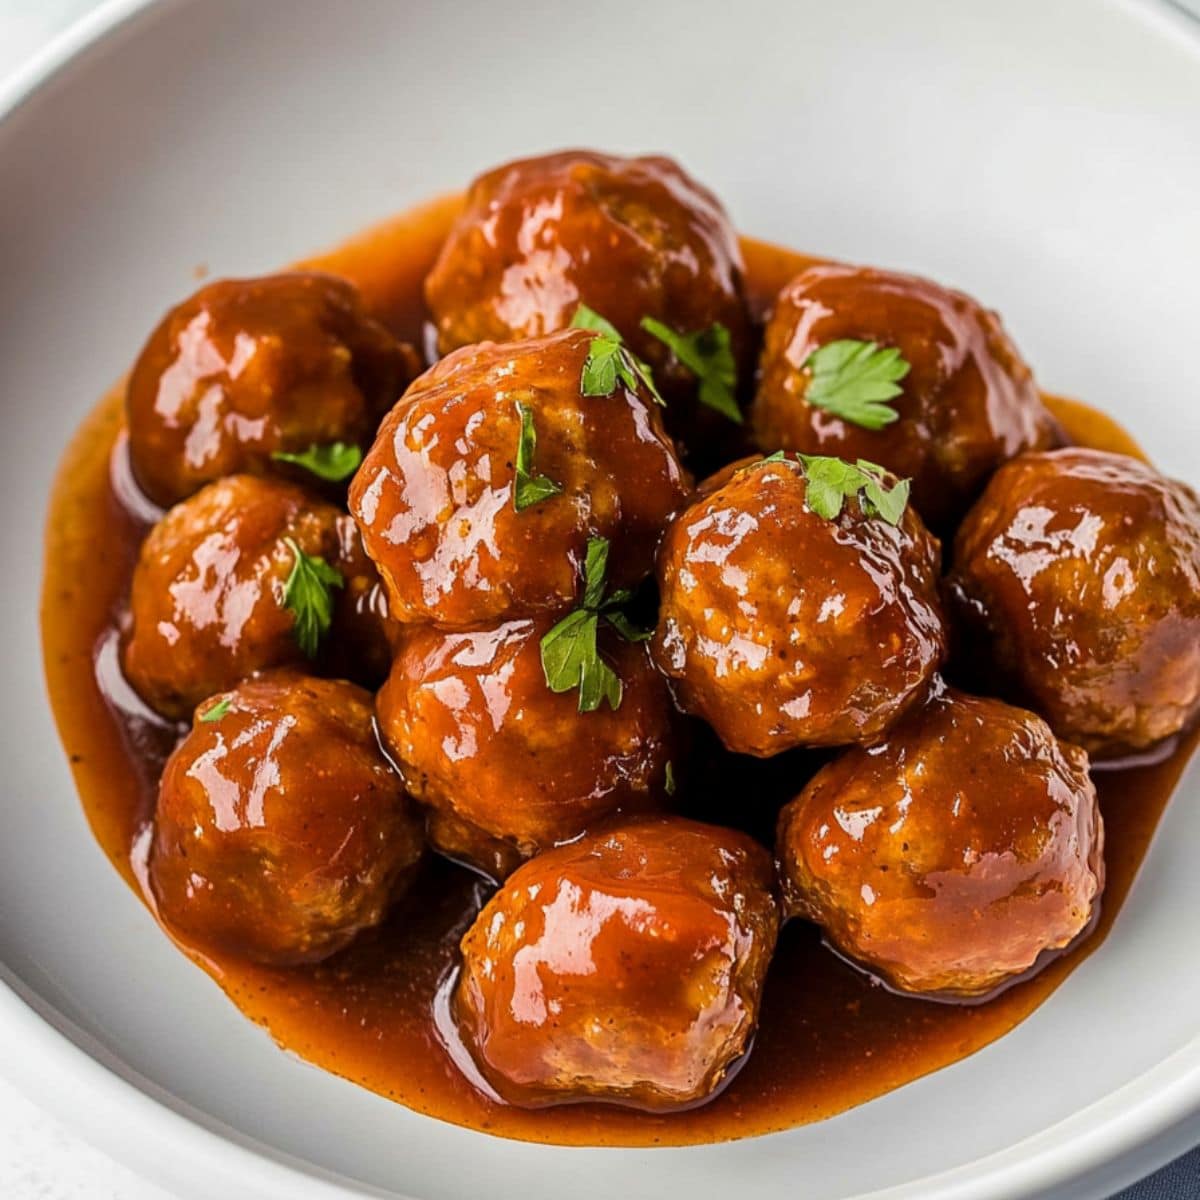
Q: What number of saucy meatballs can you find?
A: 11